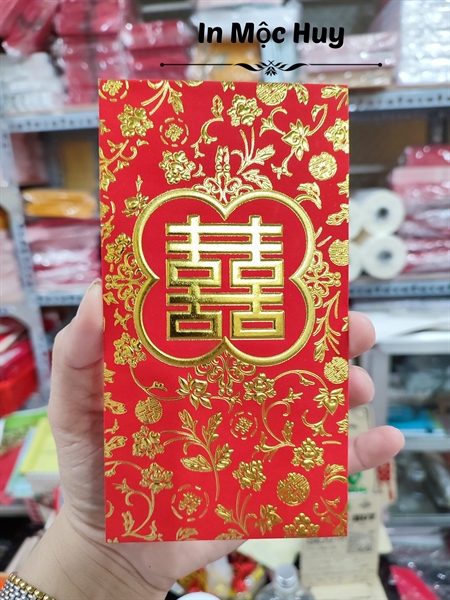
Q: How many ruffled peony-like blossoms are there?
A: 12